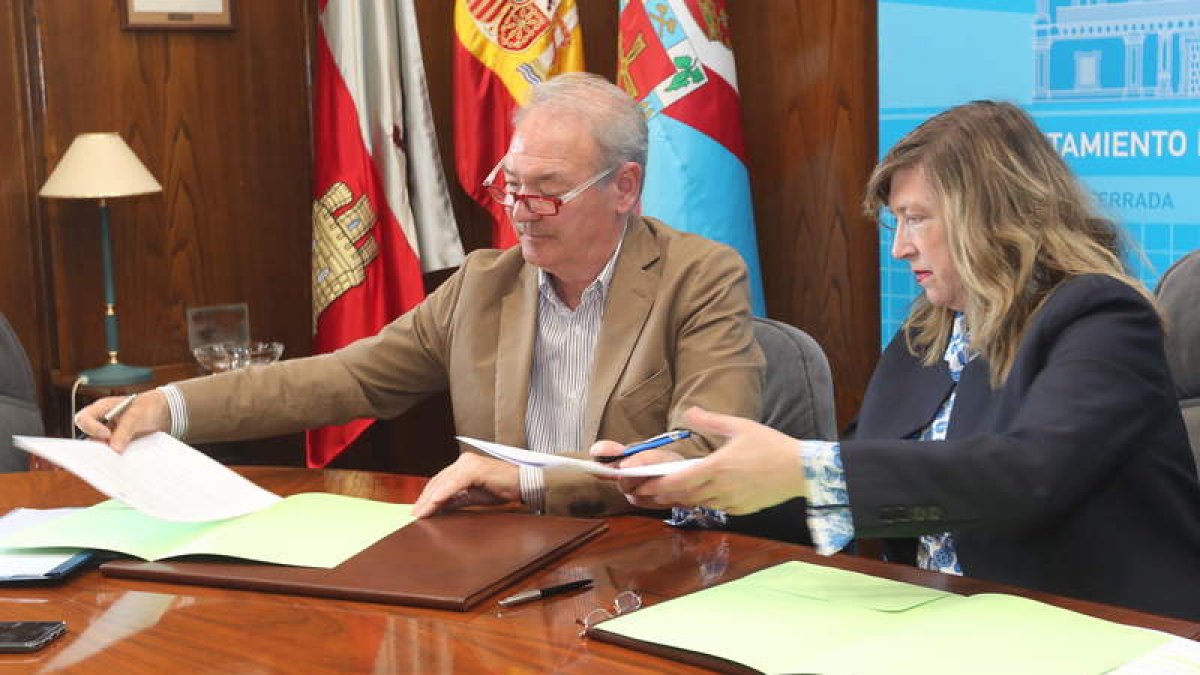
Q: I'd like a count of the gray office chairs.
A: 3